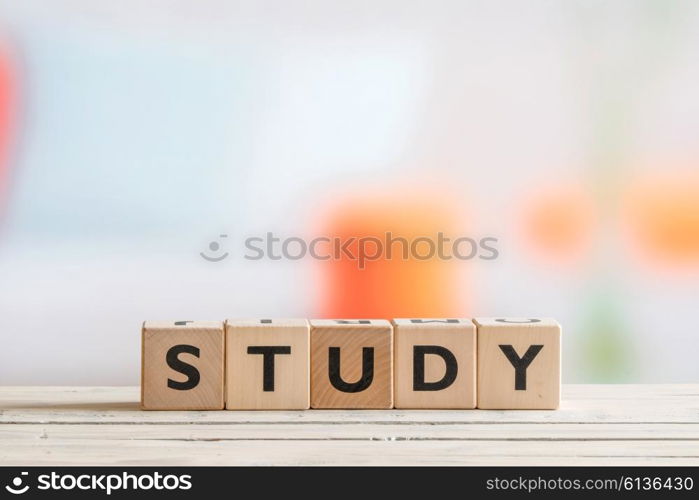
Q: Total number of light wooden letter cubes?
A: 5